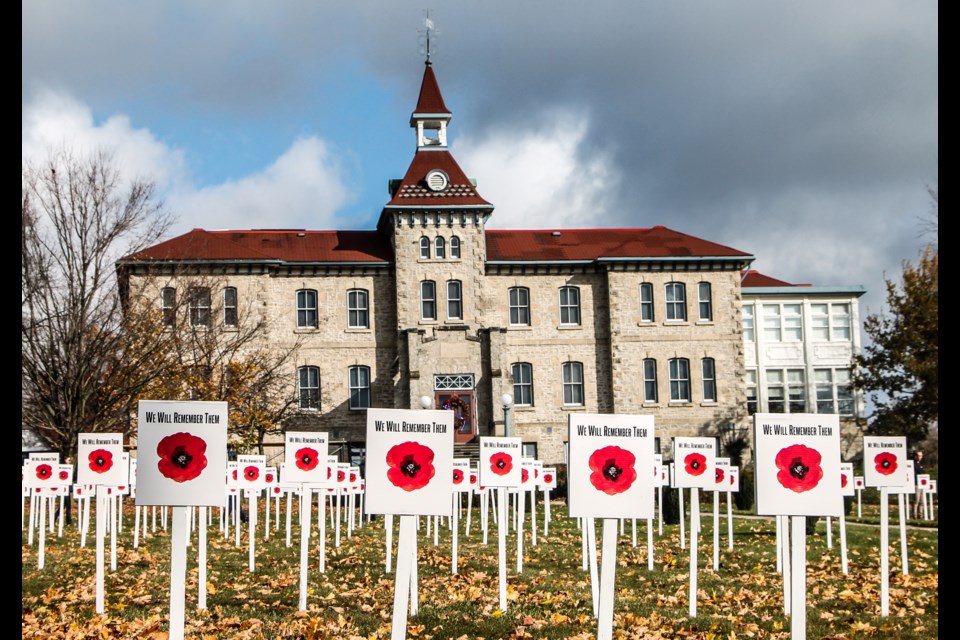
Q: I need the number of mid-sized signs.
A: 5